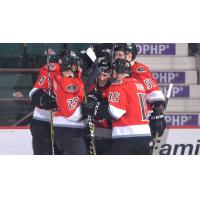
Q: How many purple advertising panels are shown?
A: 4